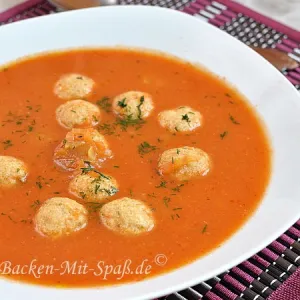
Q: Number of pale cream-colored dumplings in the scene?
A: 9